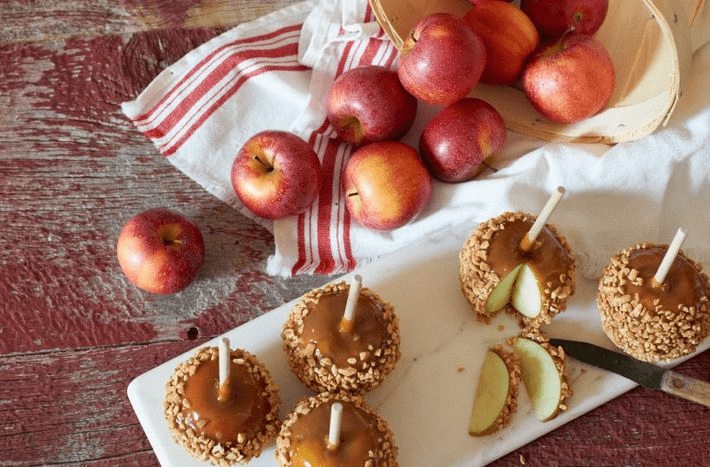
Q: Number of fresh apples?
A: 9